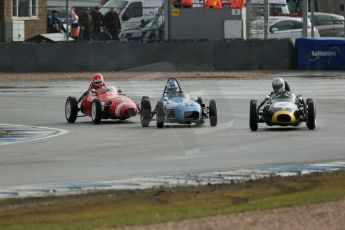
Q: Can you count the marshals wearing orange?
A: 3